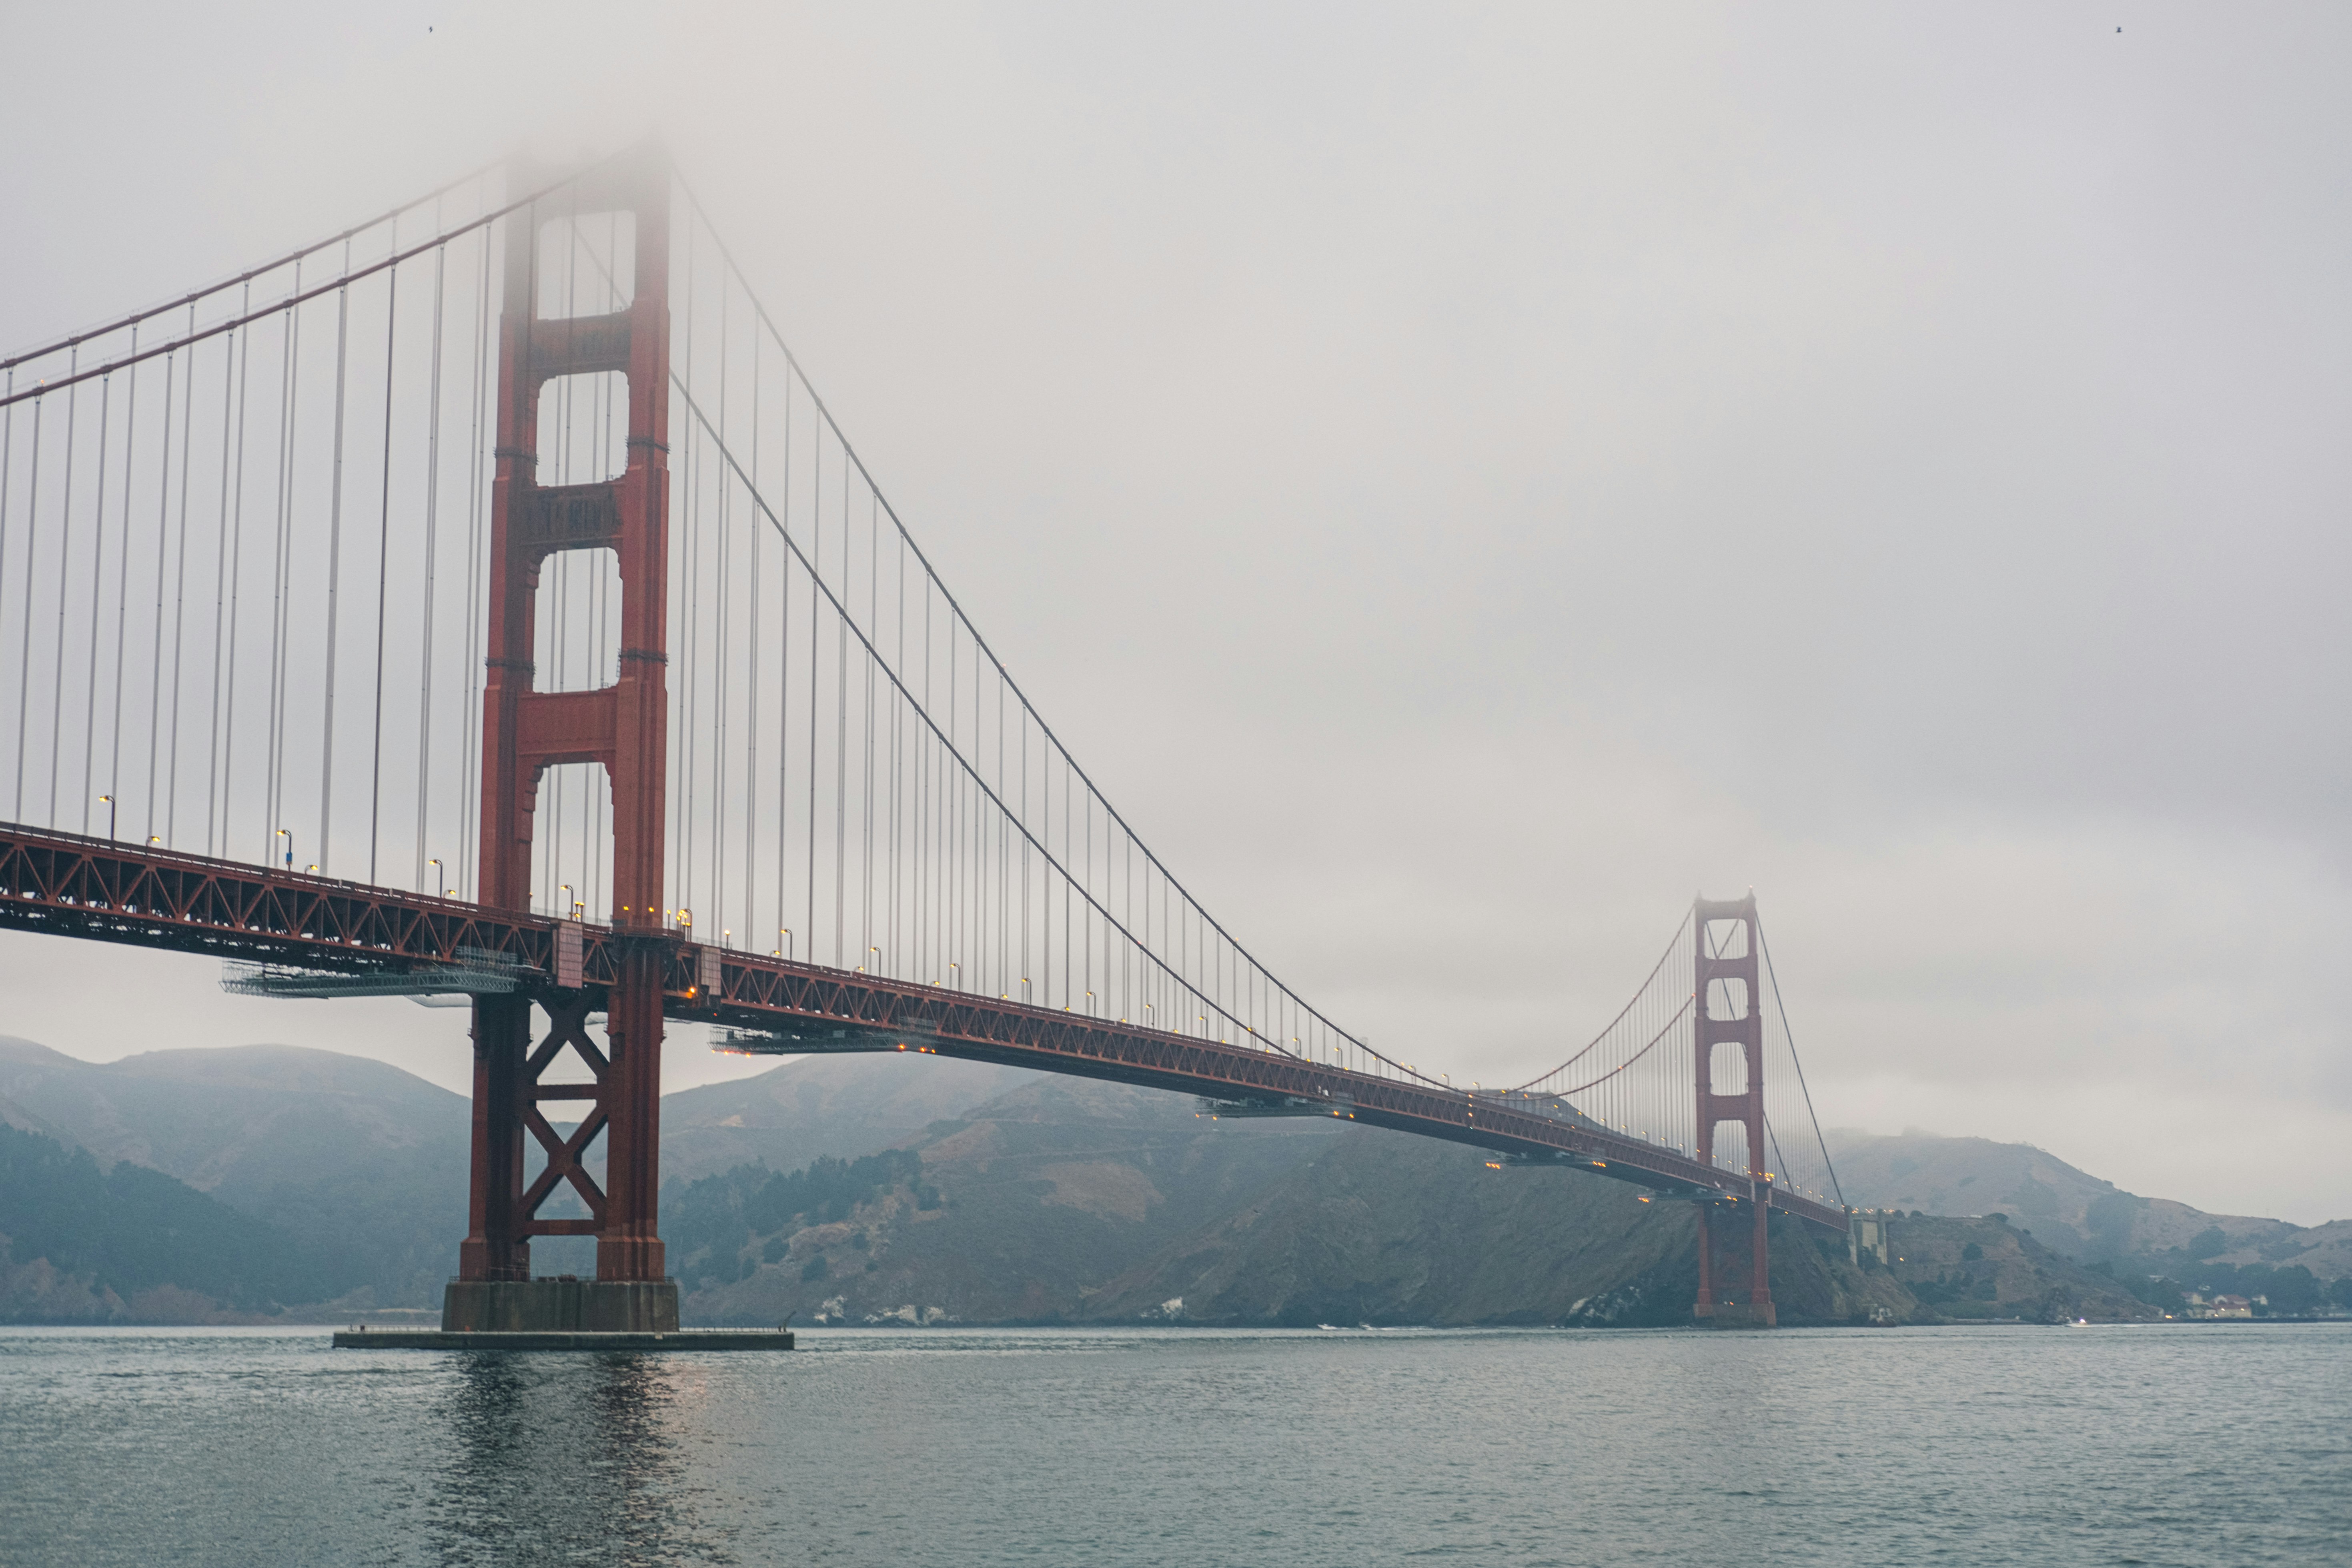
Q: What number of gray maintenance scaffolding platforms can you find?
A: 5